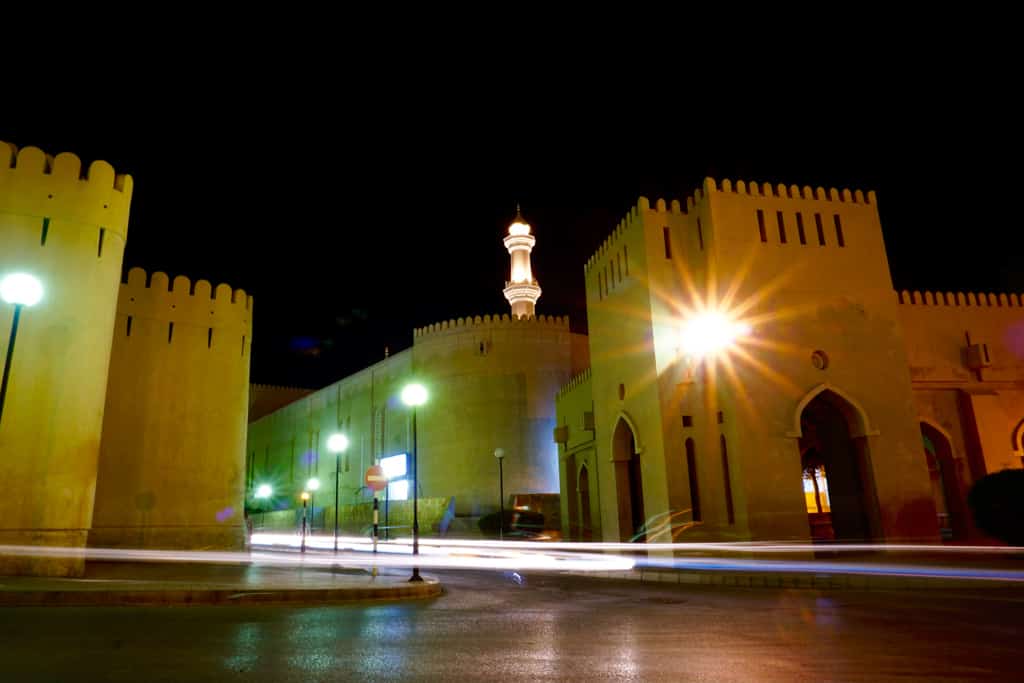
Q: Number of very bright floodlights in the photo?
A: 1